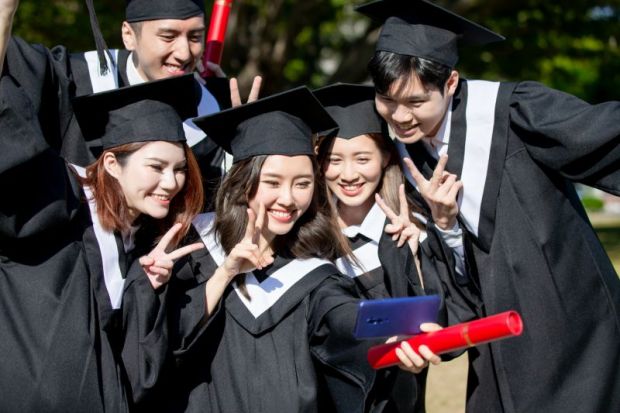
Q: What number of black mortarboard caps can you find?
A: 5